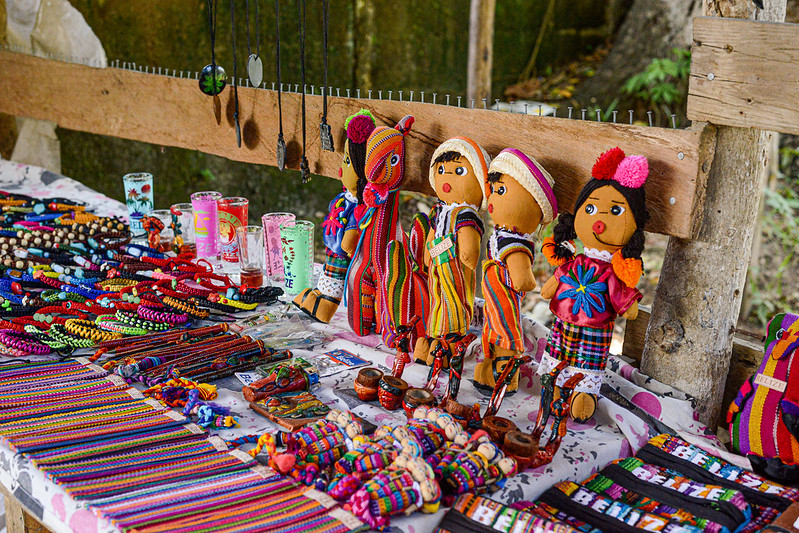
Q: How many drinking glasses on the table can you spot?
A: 8